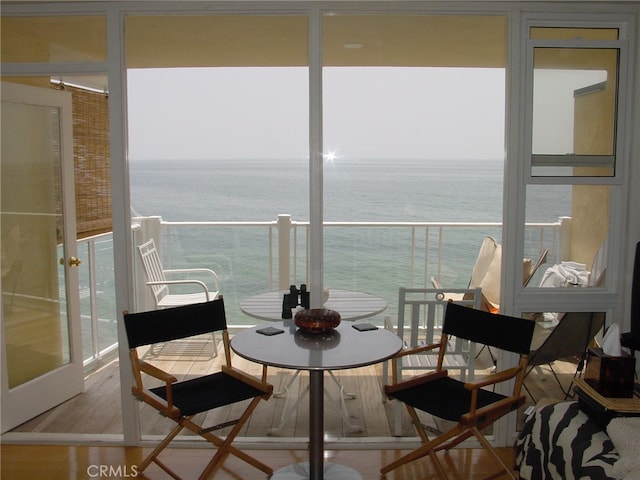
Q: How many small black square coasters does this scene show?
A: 2